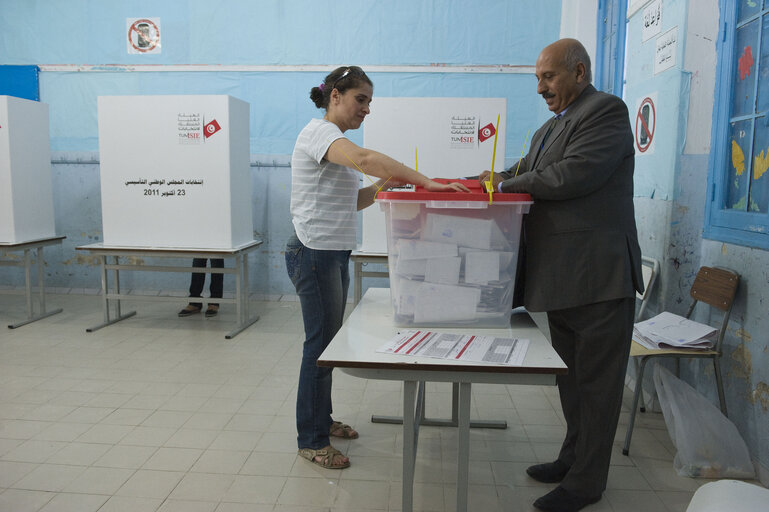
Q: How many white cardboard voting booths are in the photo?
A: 3